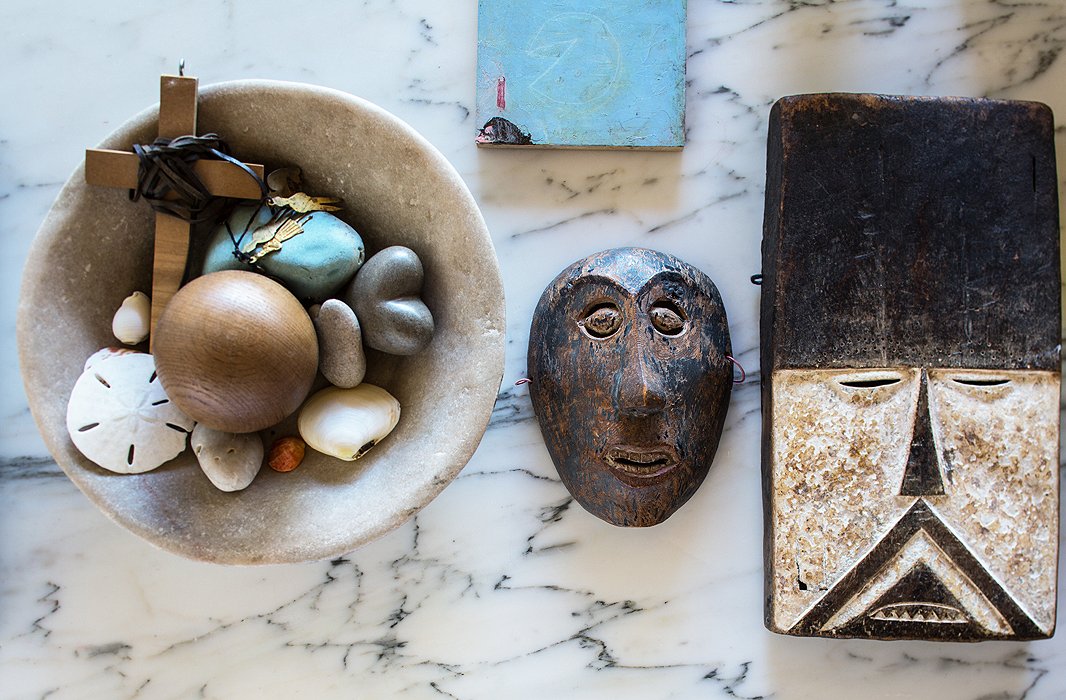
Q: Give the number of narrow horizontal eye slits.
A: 2